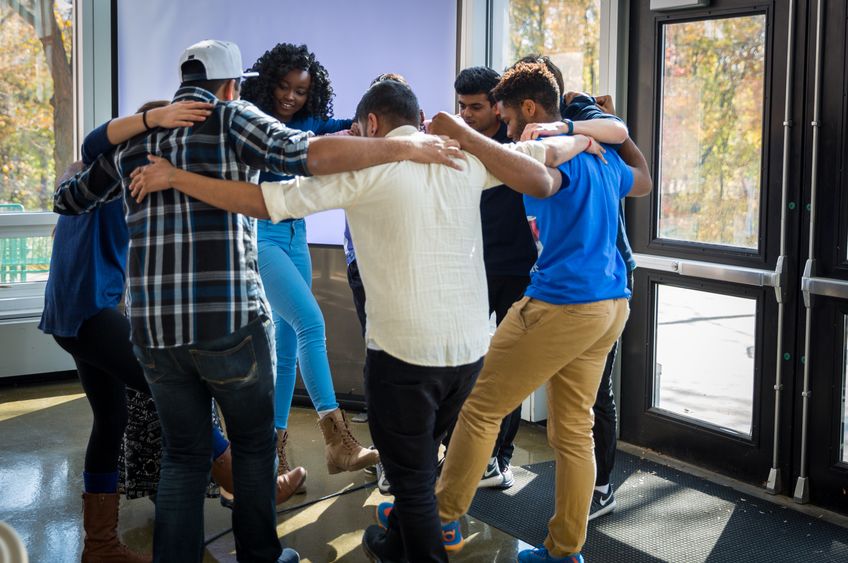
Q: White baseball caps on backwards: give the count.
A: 0